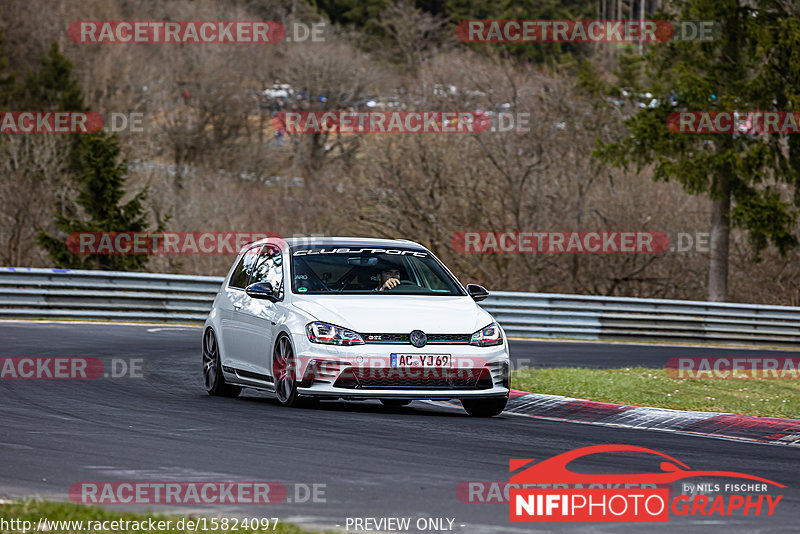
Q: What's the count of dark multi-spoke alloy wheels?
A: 2